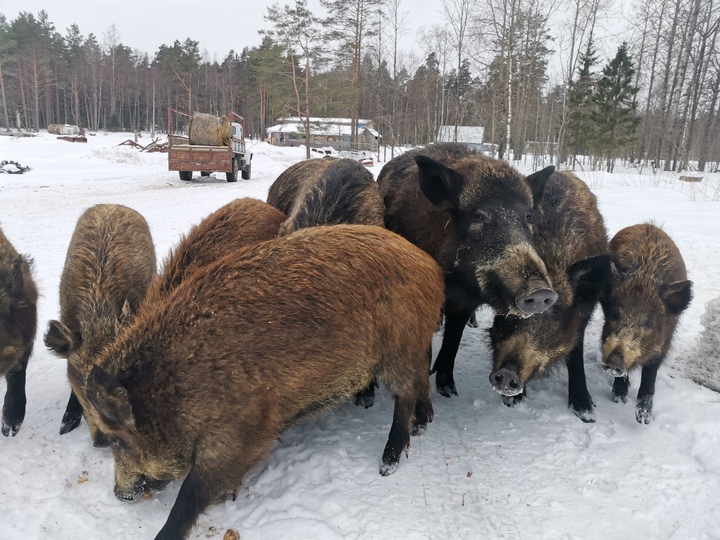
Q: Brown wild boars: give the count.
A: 8